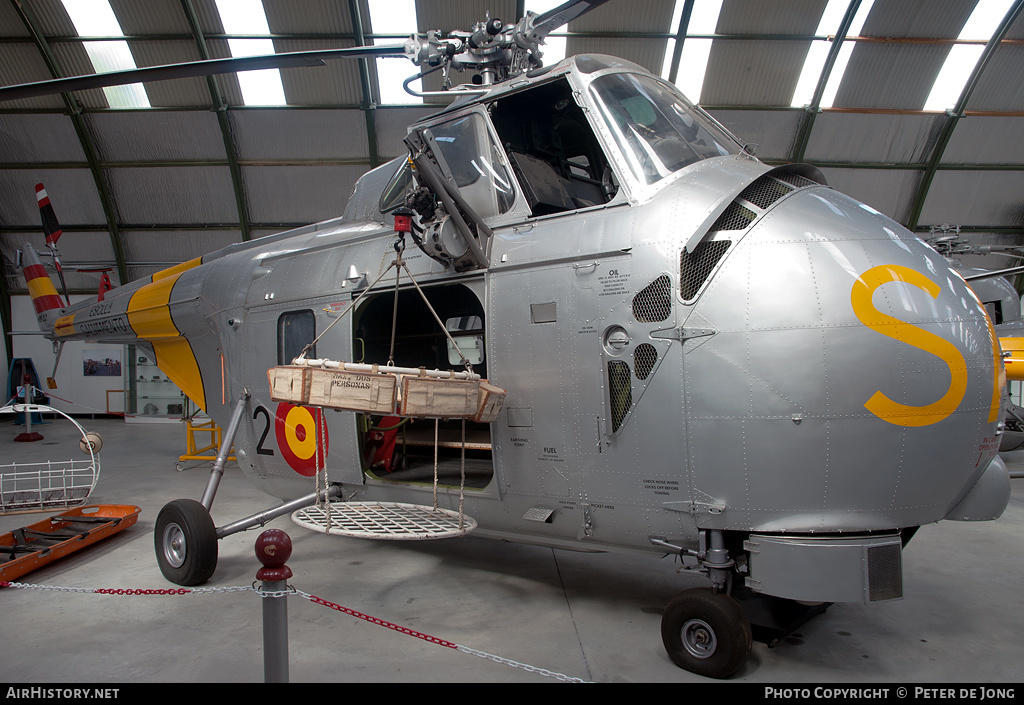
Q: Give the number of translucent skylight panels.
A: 7